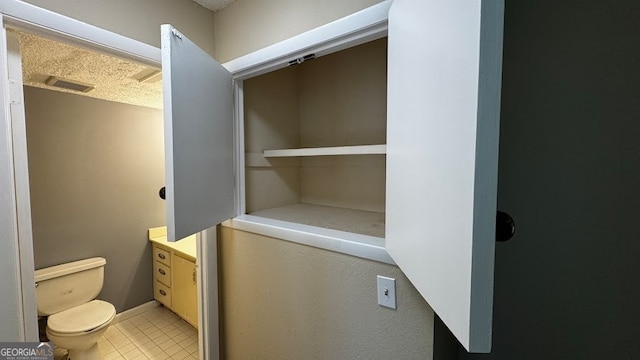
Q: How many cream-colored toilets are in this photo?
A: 1